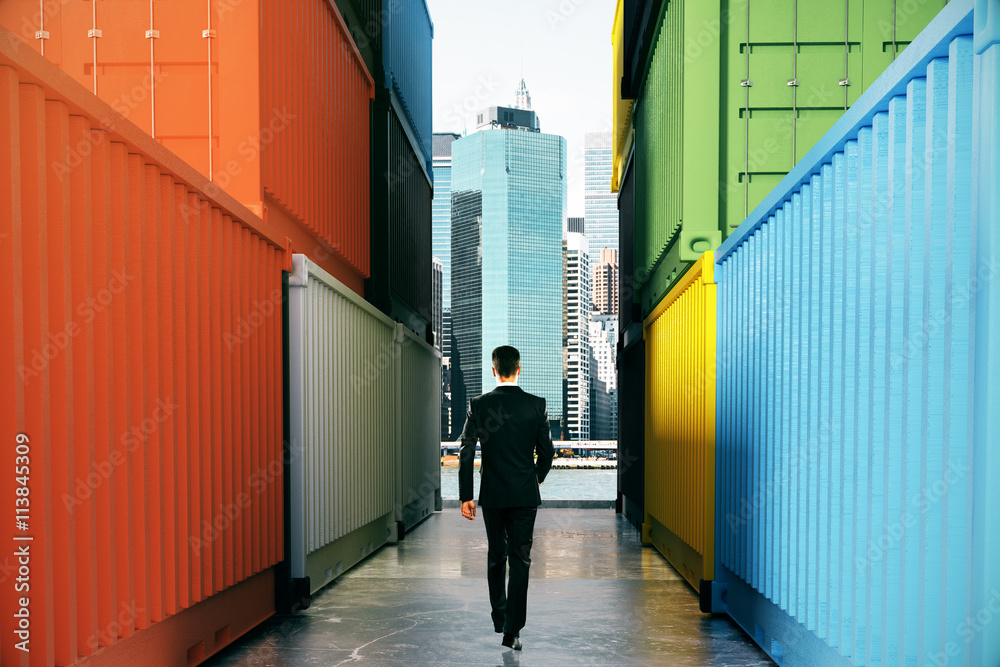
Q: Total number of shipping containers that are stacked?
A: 14